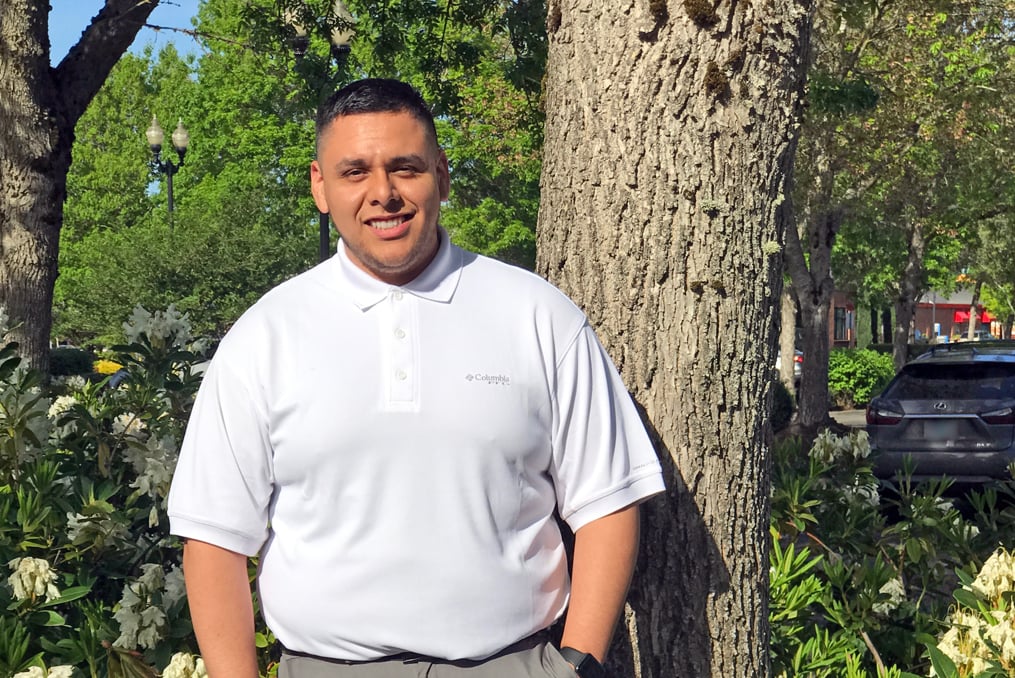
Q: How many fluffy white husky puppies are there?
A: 0